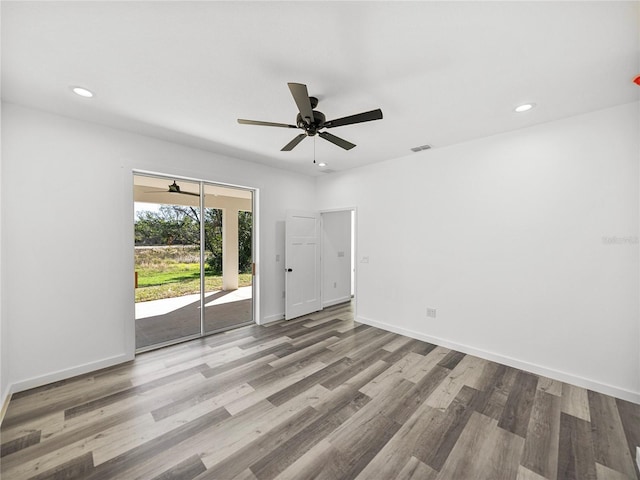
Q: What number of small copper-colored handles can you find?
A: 2